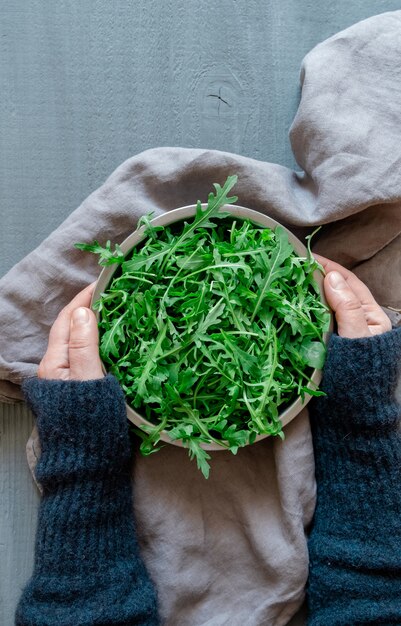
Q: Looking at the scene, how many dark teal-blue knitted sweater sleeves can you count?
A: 2